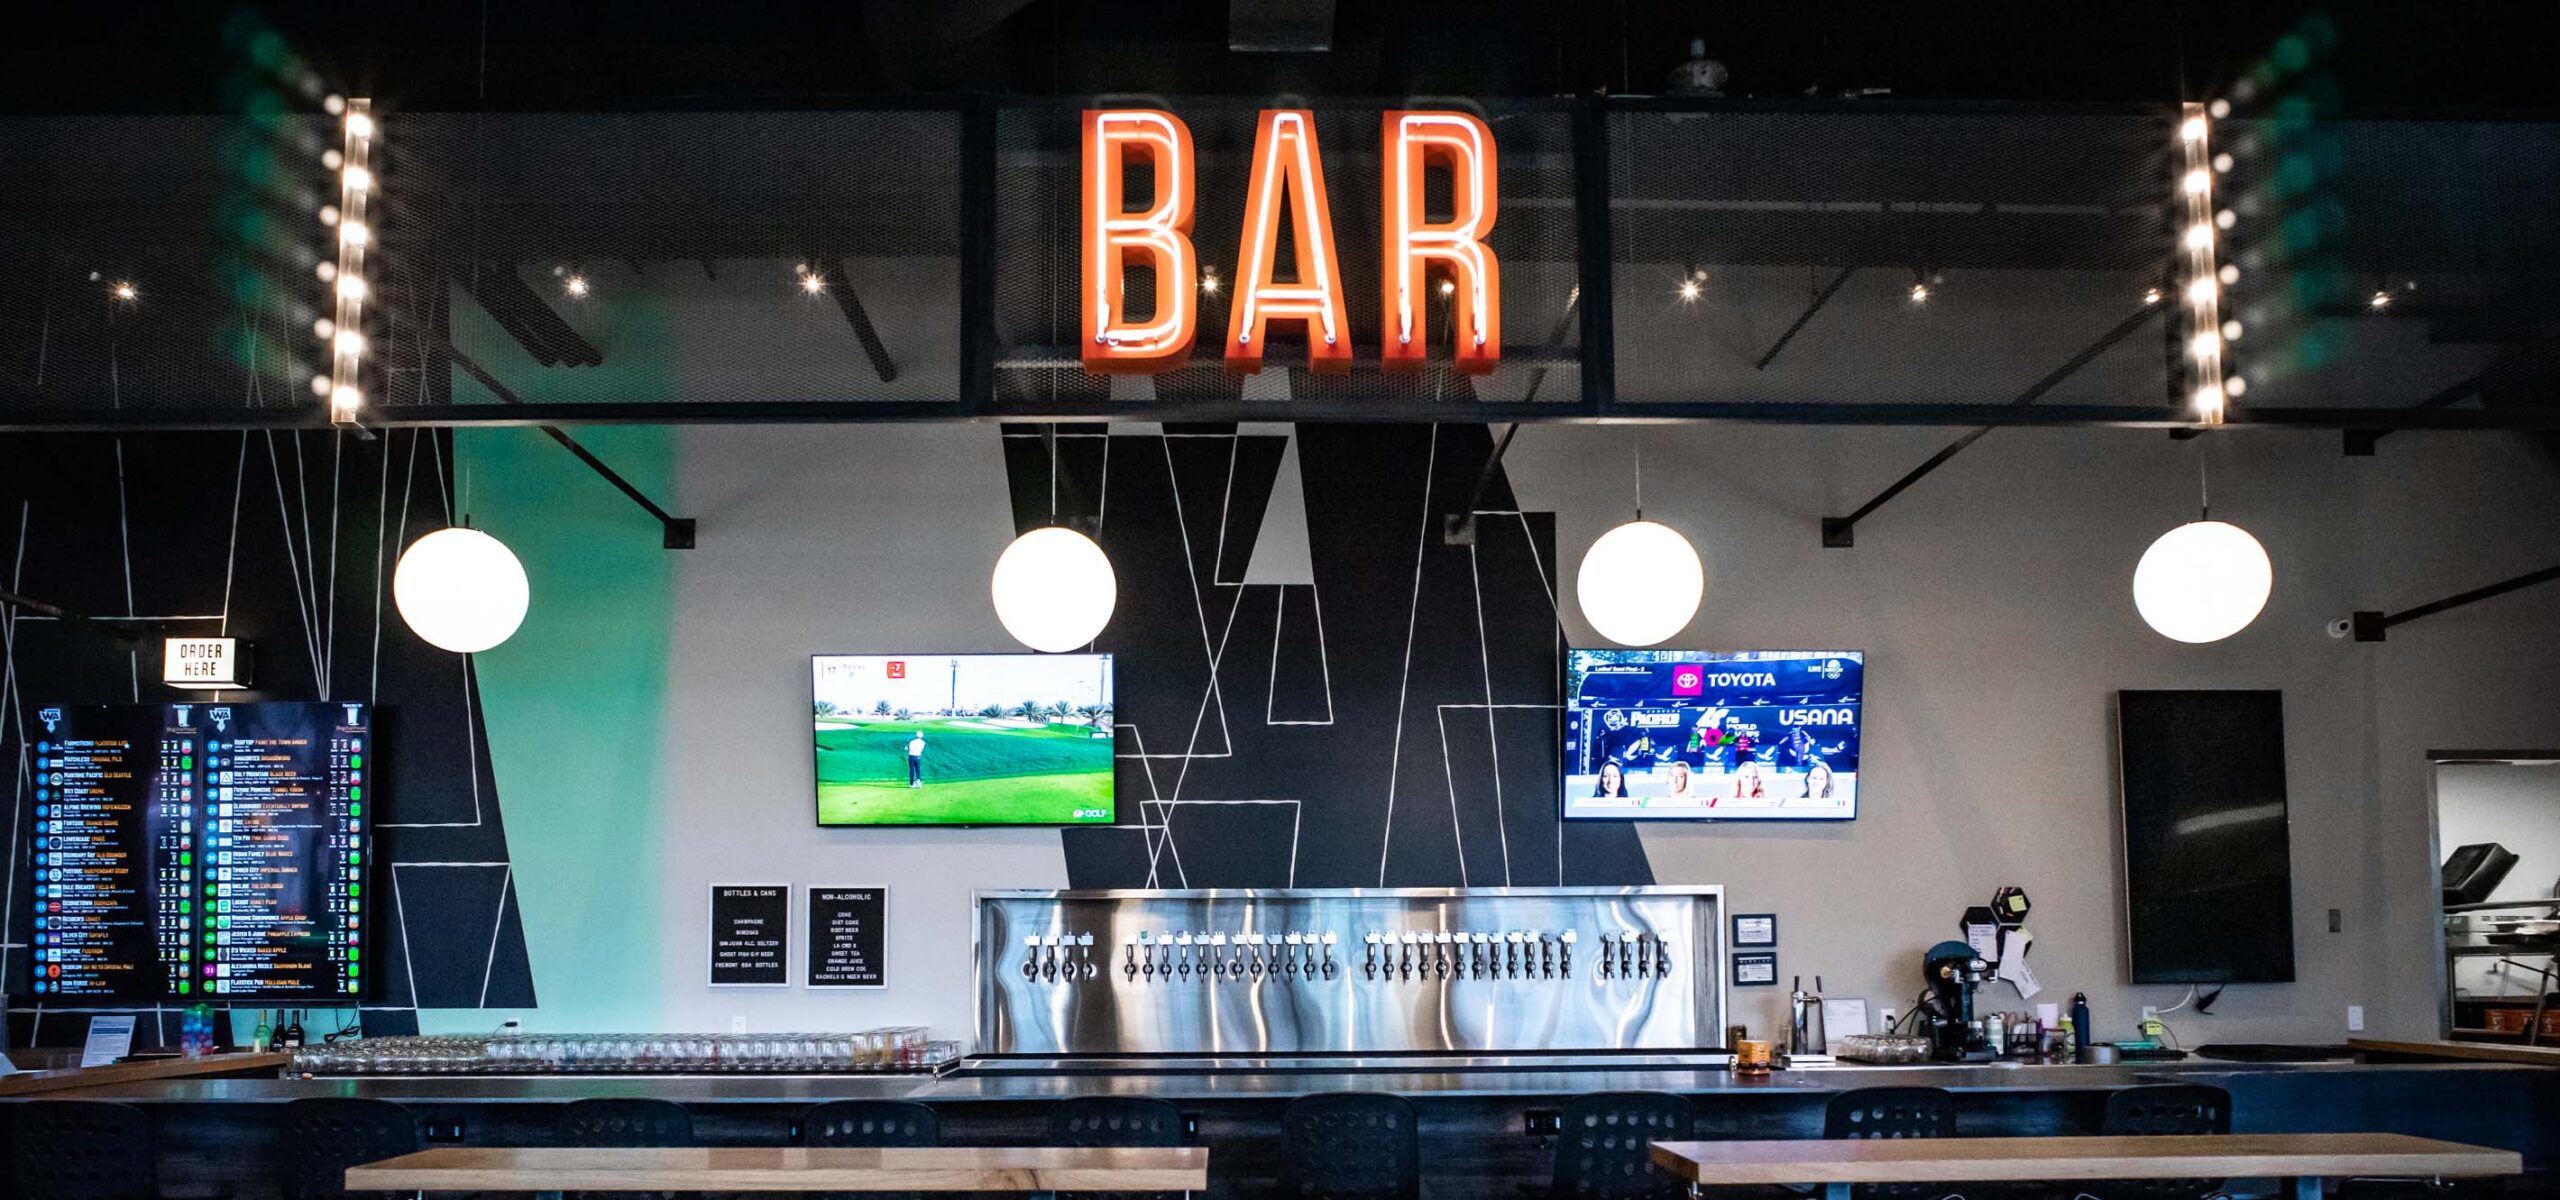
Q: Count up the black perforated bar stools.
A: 9